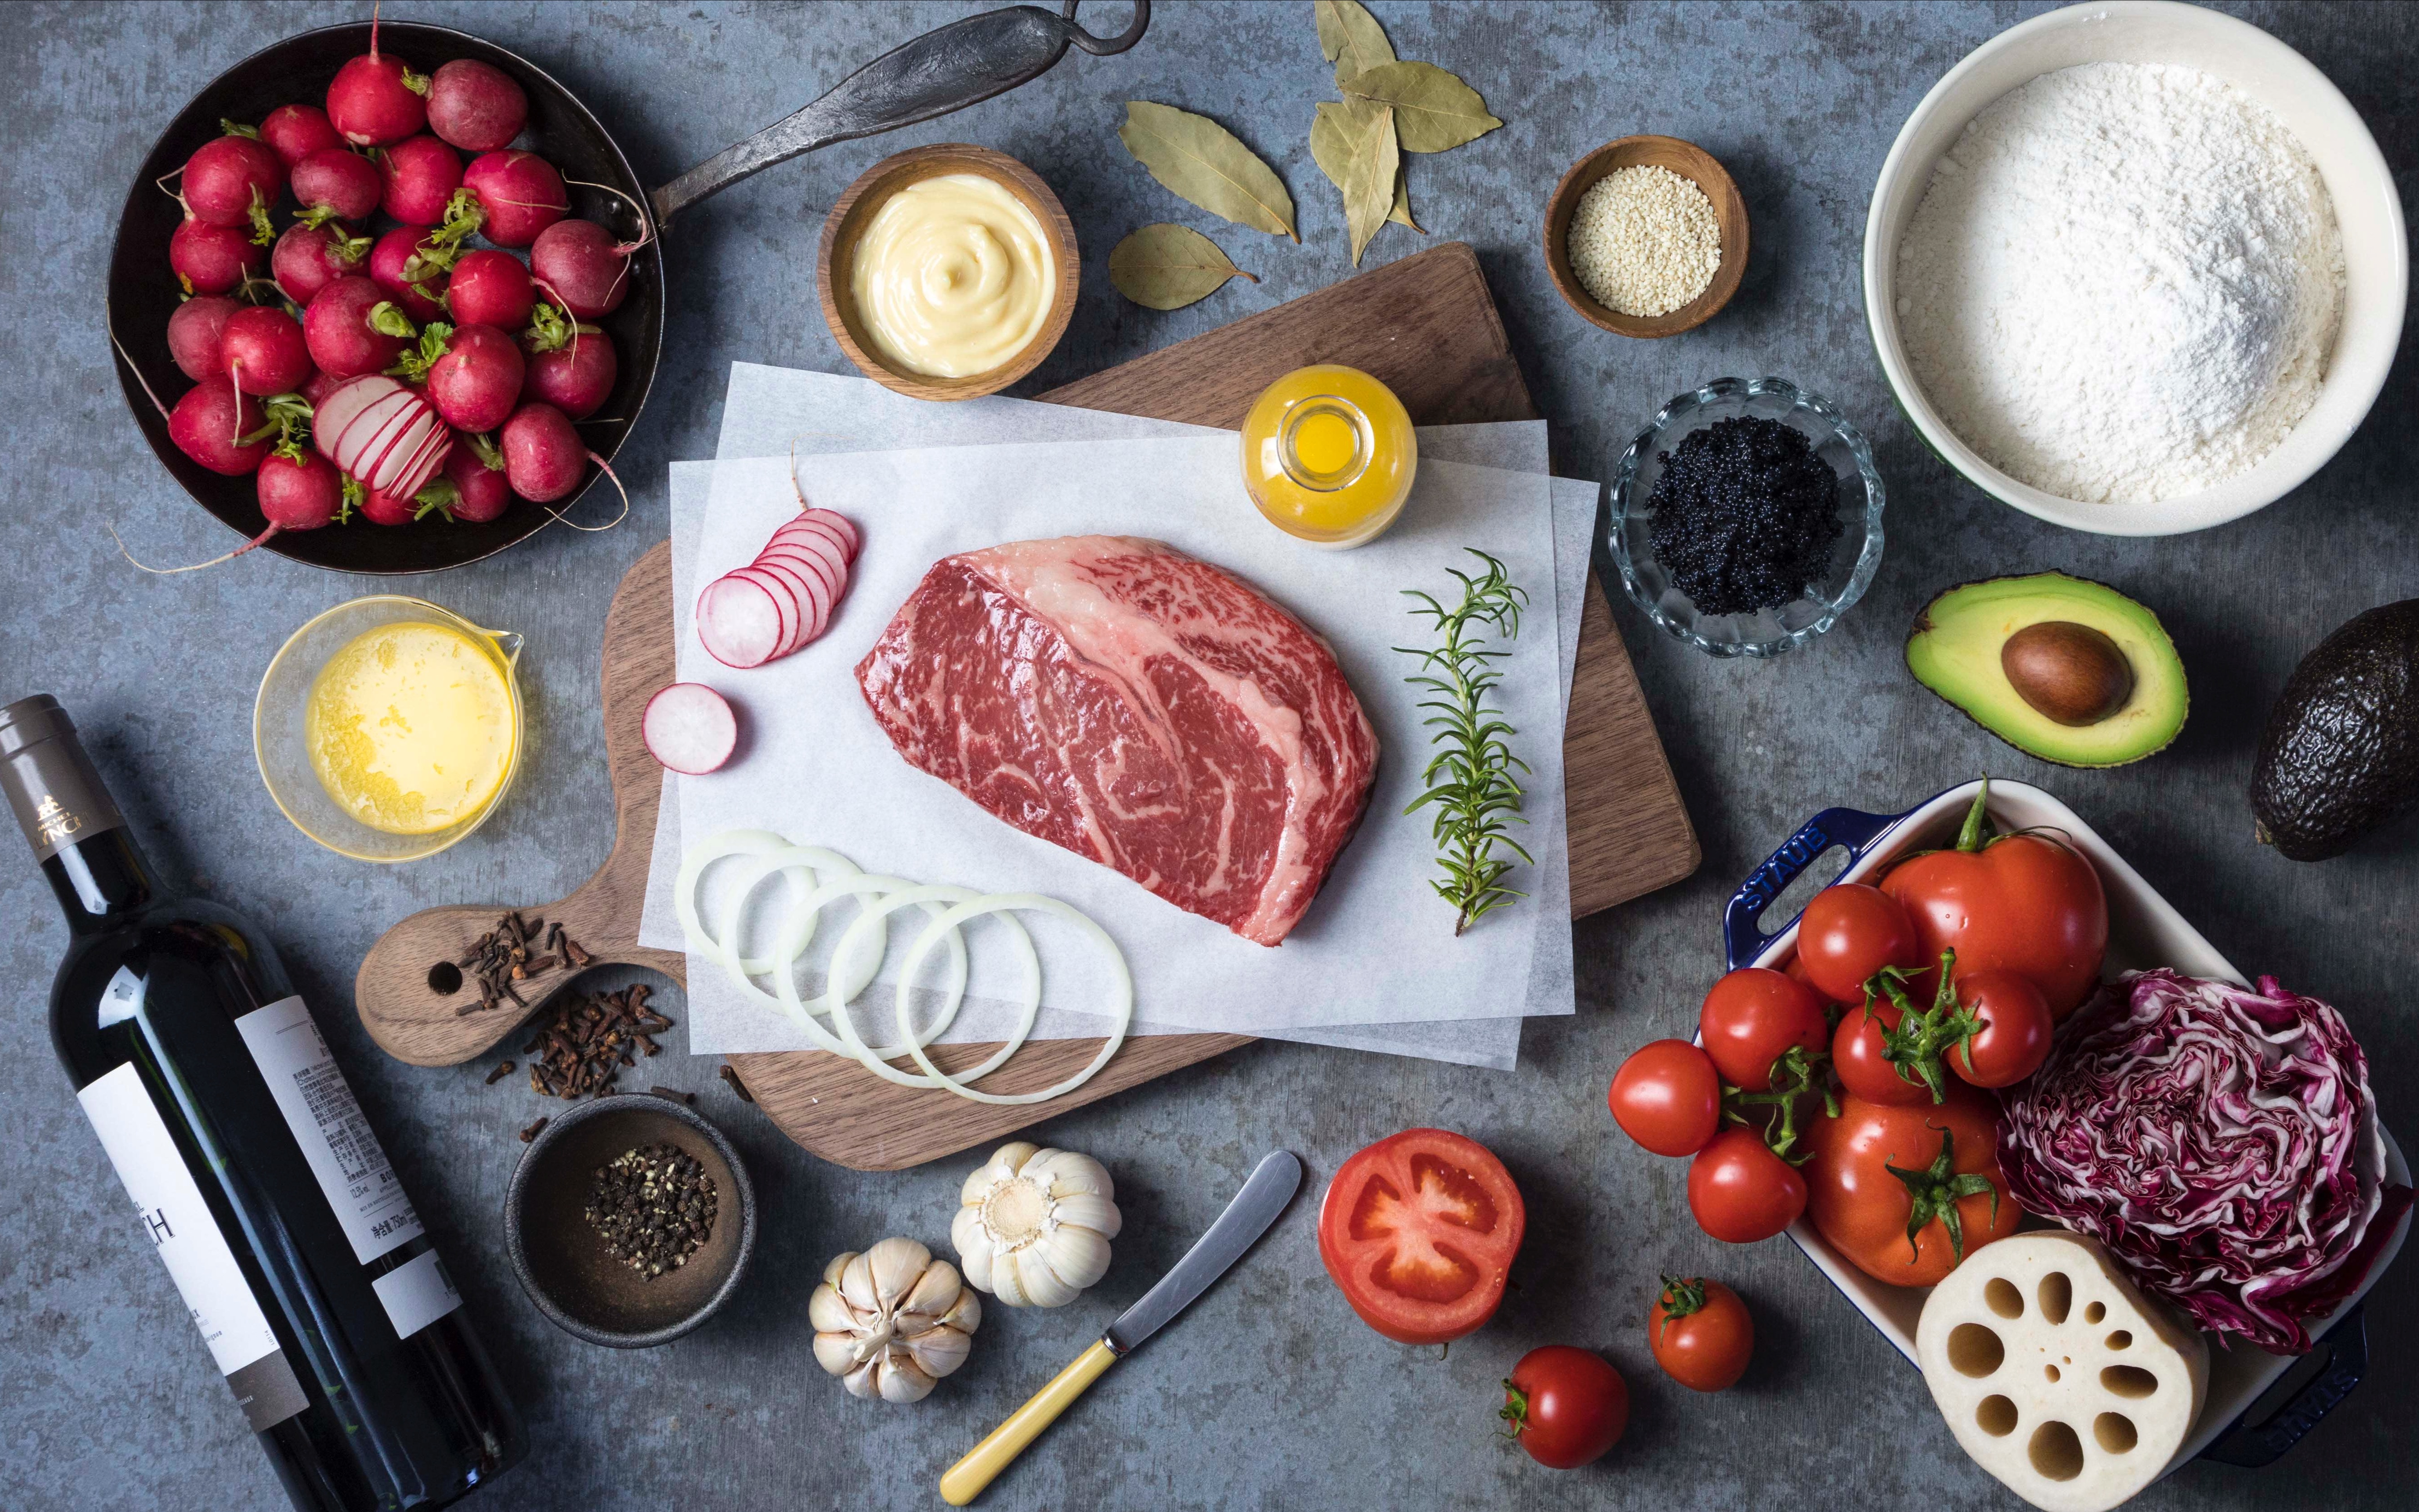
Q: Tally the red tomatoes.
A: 12